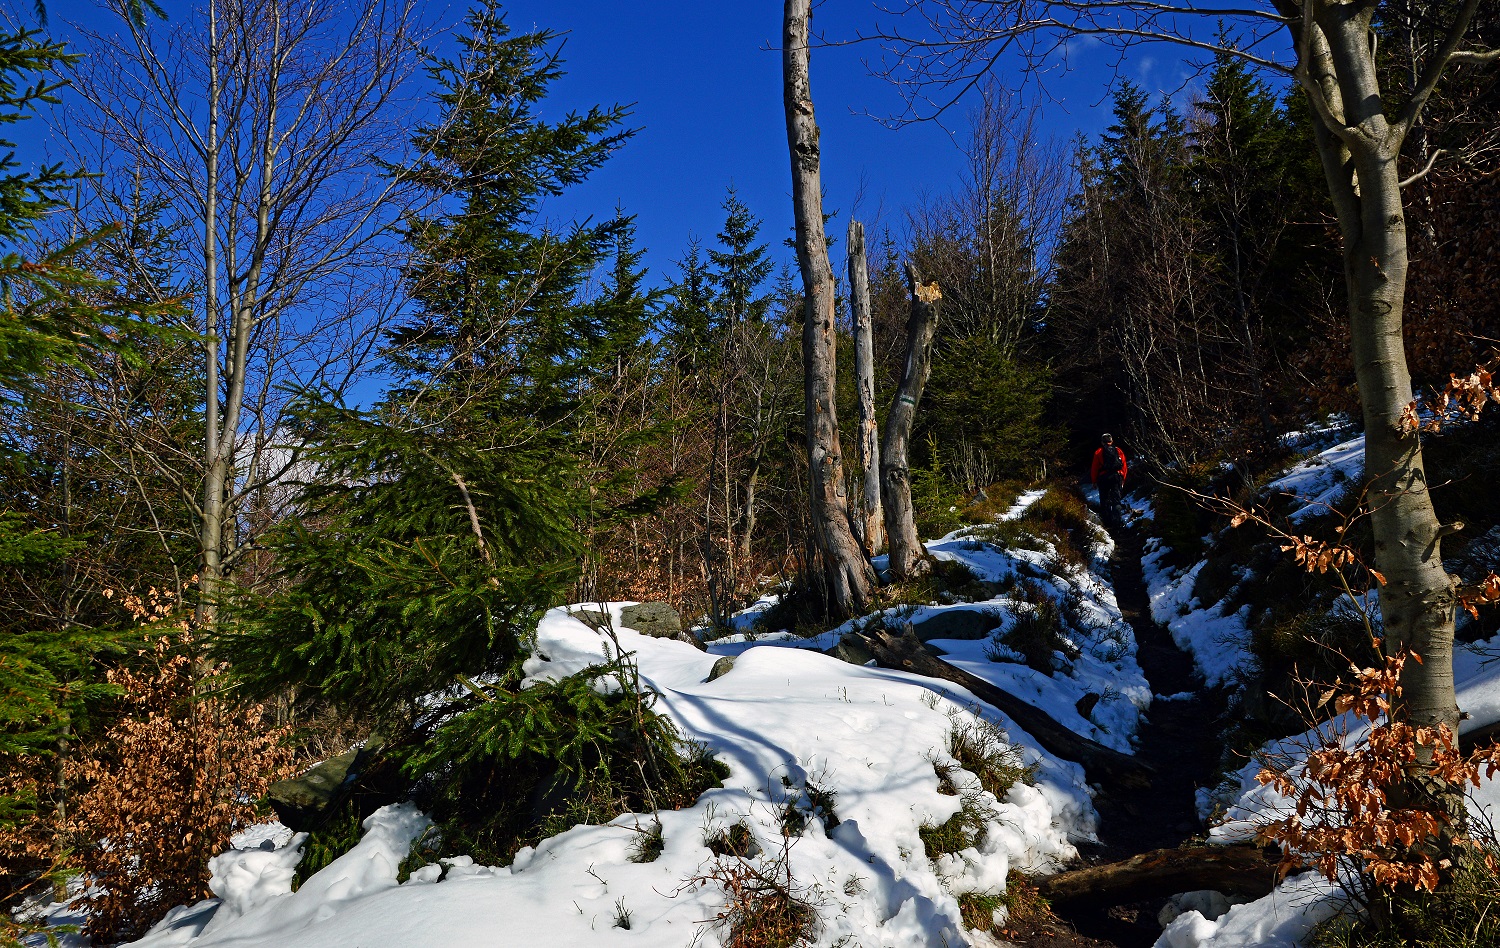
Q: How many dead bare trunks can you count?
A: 3